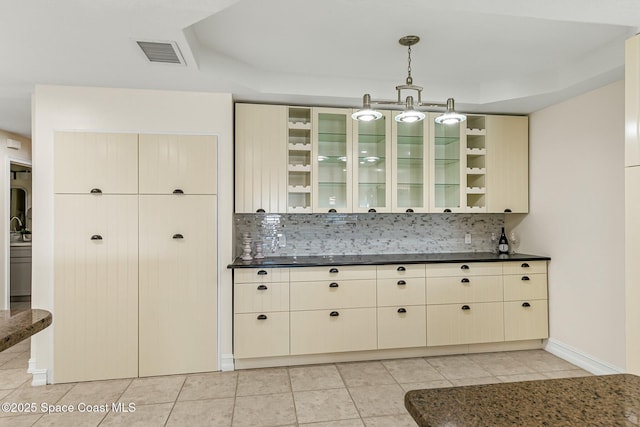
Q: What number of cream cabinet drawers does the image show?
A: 15